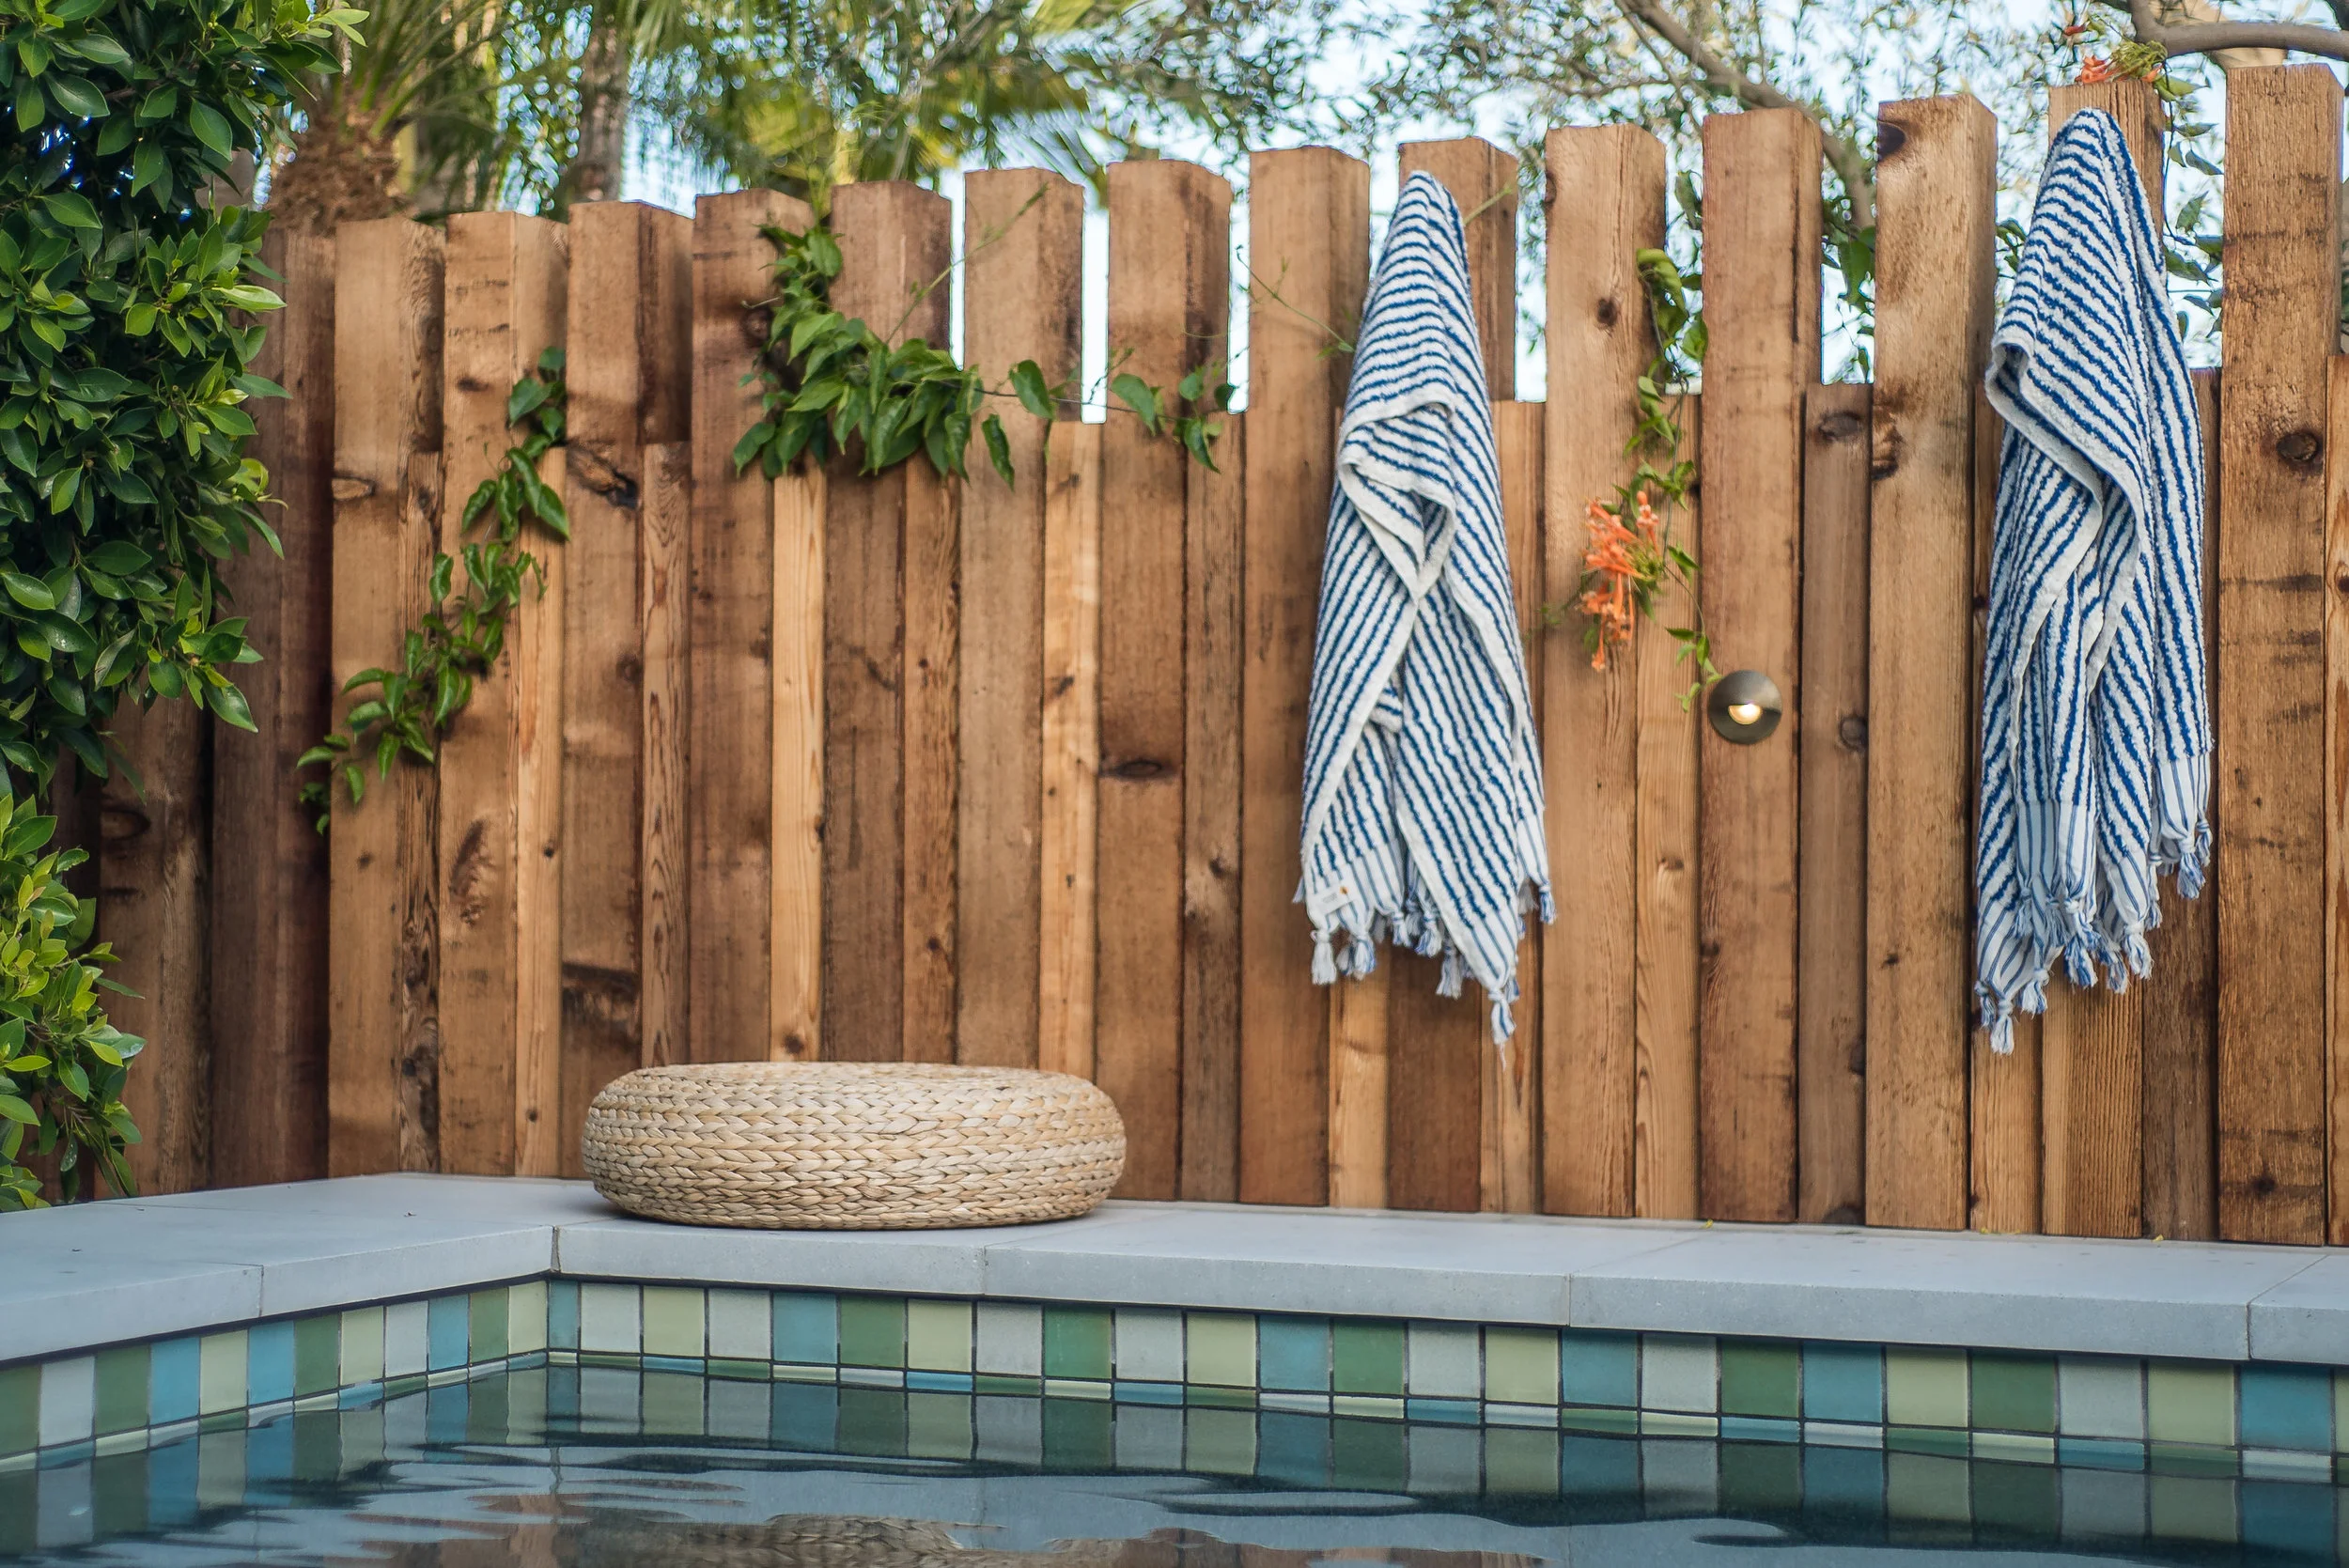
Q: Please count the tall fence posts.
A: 15